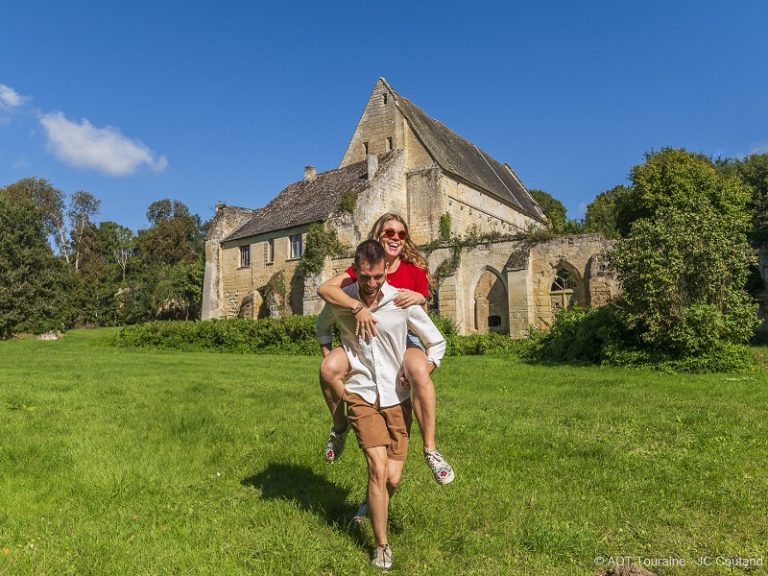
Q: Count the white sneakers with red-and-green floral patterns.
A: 2